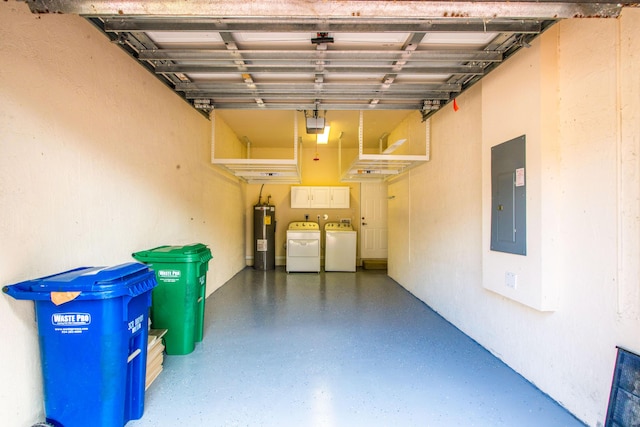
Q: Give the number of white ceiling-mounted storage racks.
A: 2